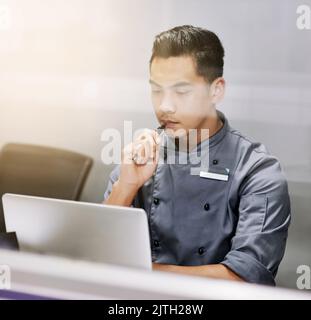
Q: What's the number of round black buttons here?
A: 5